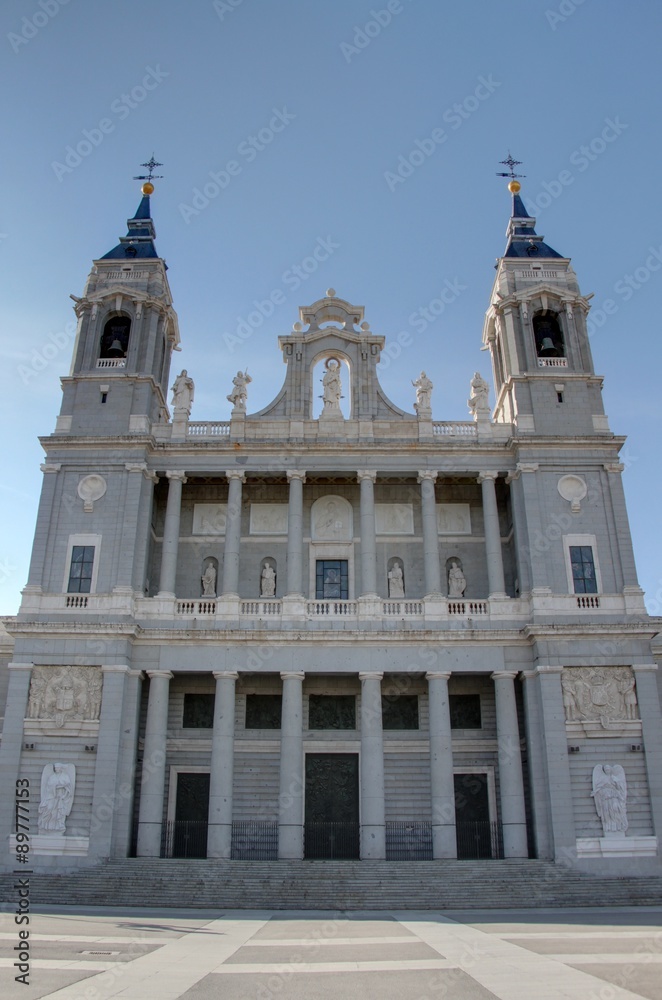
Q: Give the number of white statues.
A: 11